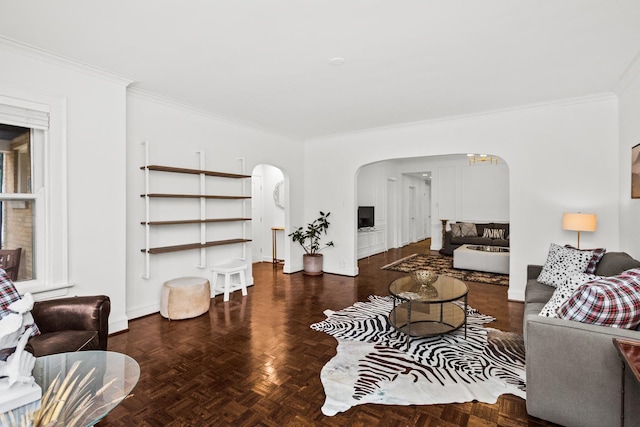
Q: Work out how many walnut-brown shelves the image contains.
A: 4